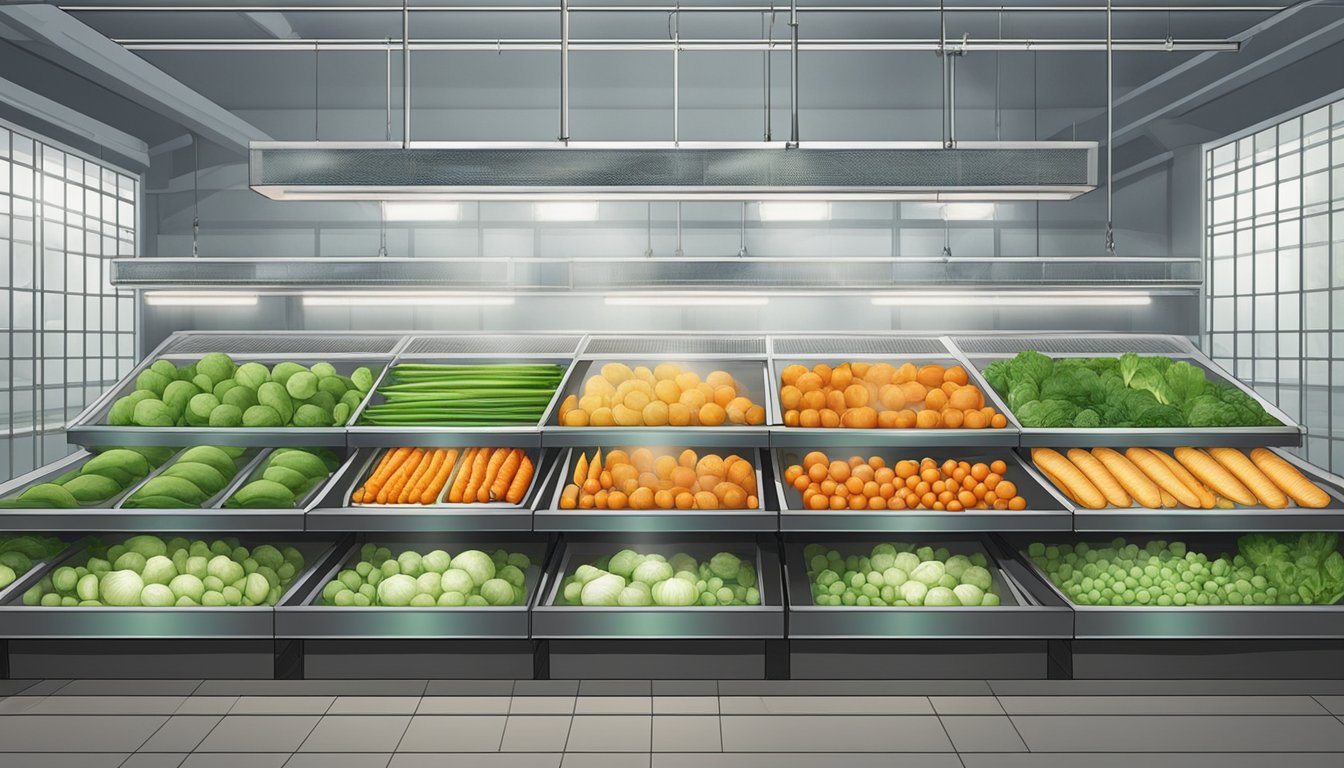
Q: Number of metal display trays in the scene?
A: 15